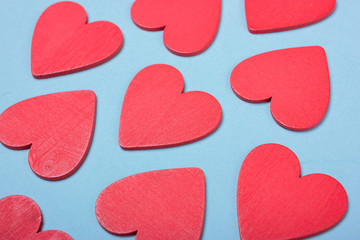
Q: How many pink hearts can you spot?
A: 9